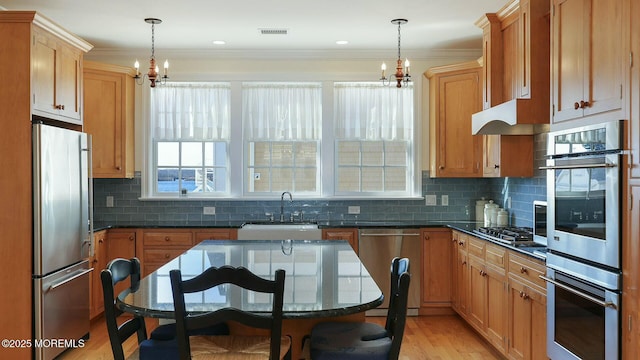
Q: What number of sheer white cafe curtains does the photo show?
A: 3